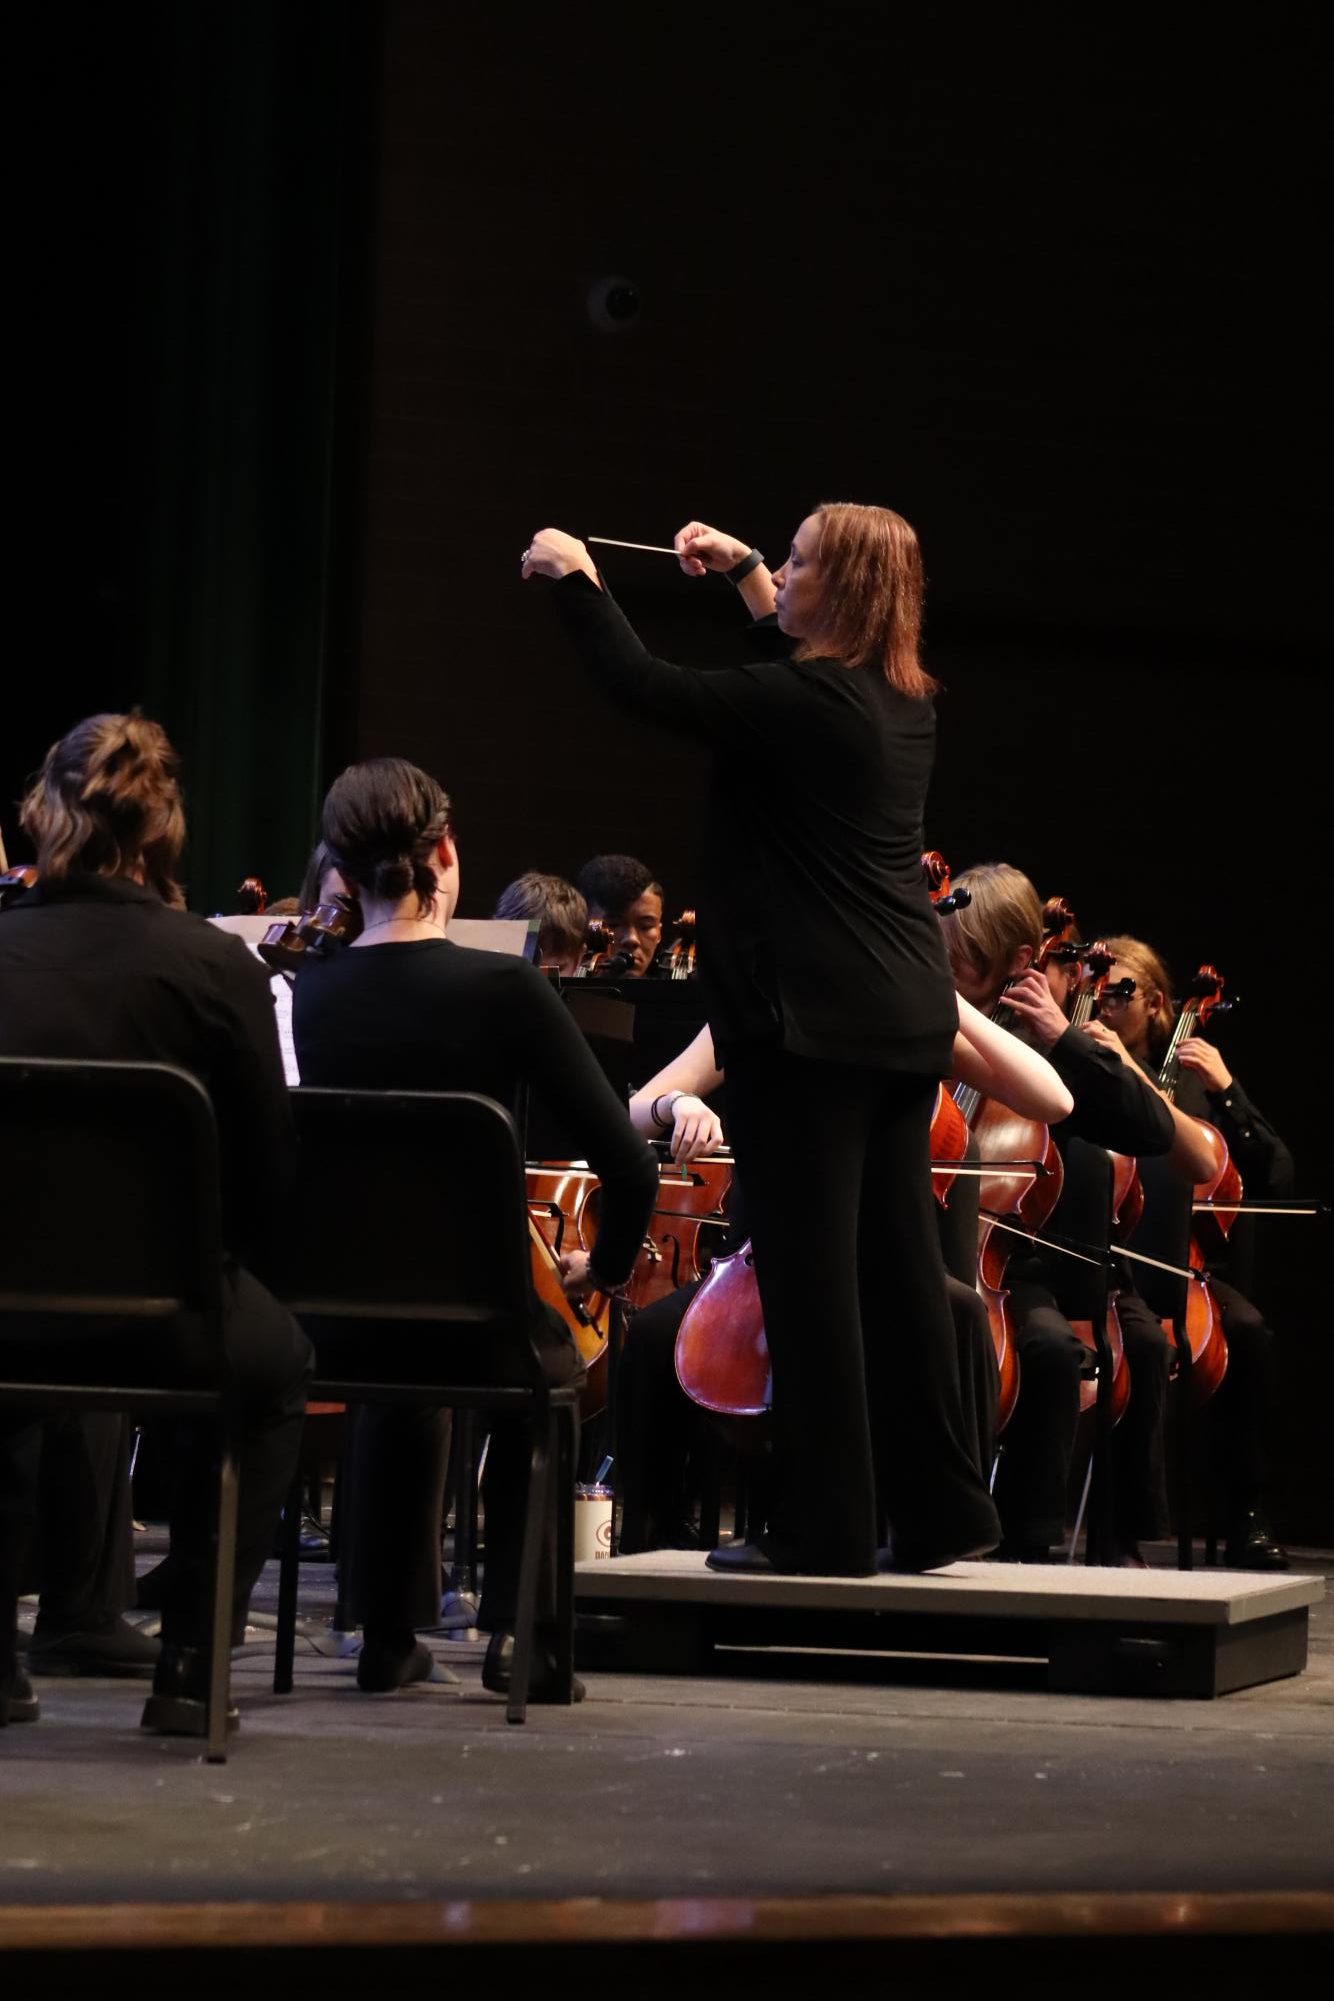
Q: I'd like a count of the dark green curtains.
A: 1